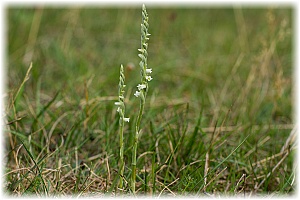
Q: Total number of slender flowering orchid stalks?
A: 2